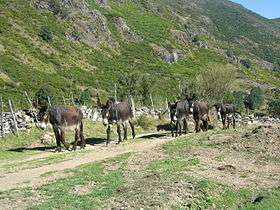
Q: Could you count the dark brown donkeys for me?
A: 5